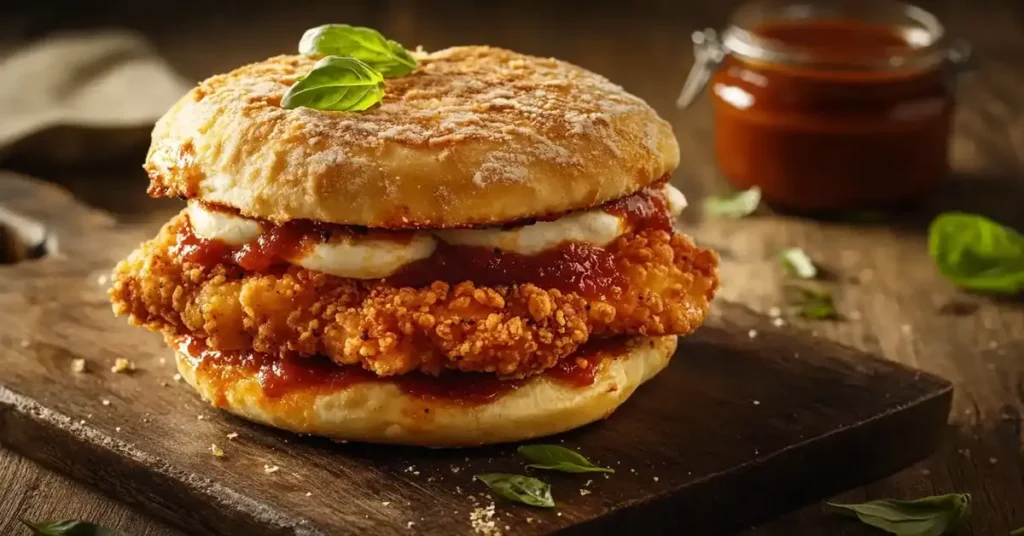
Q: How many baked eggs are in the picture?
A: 0